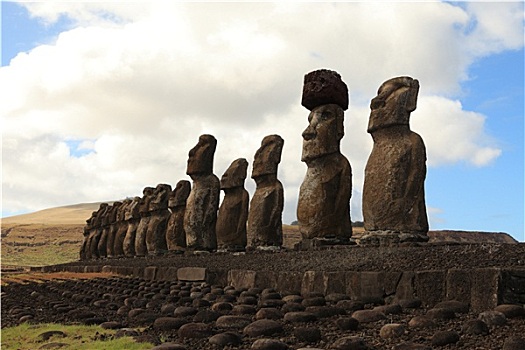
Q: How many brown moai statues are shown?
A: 15